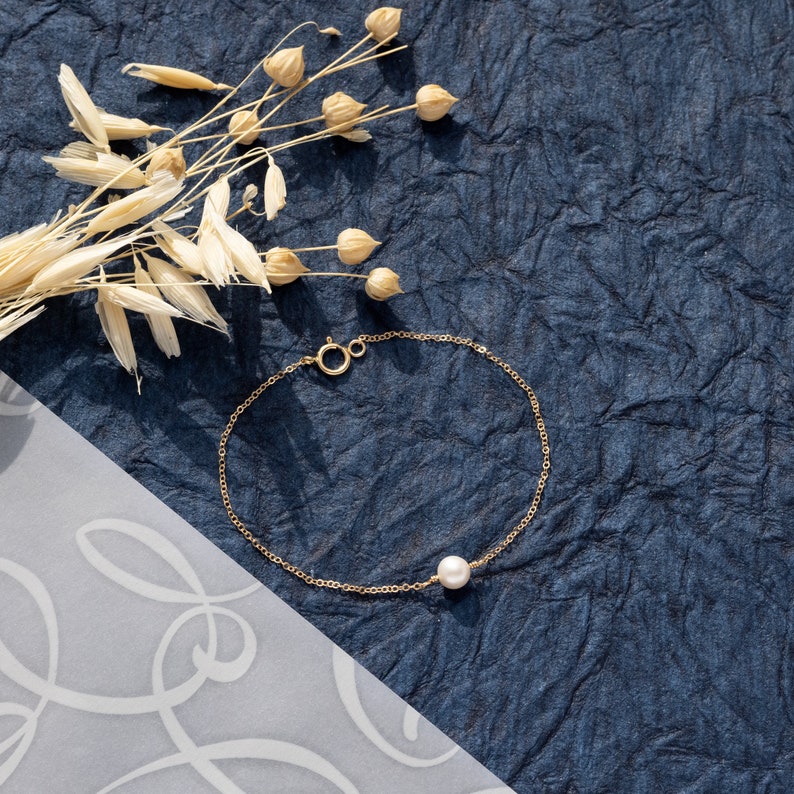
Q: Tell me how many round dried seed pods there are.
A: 9